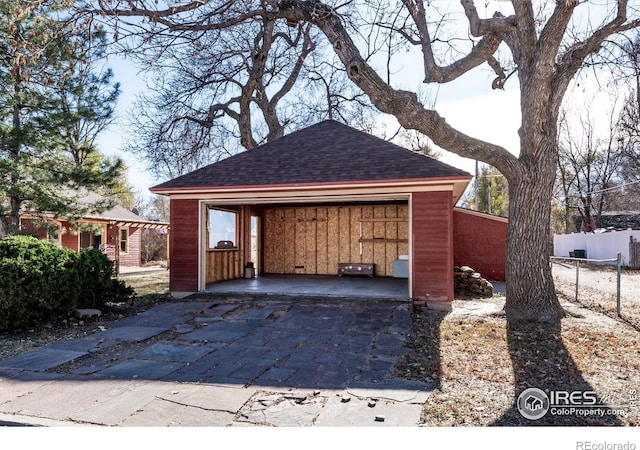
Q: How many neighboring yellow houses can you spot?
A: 0